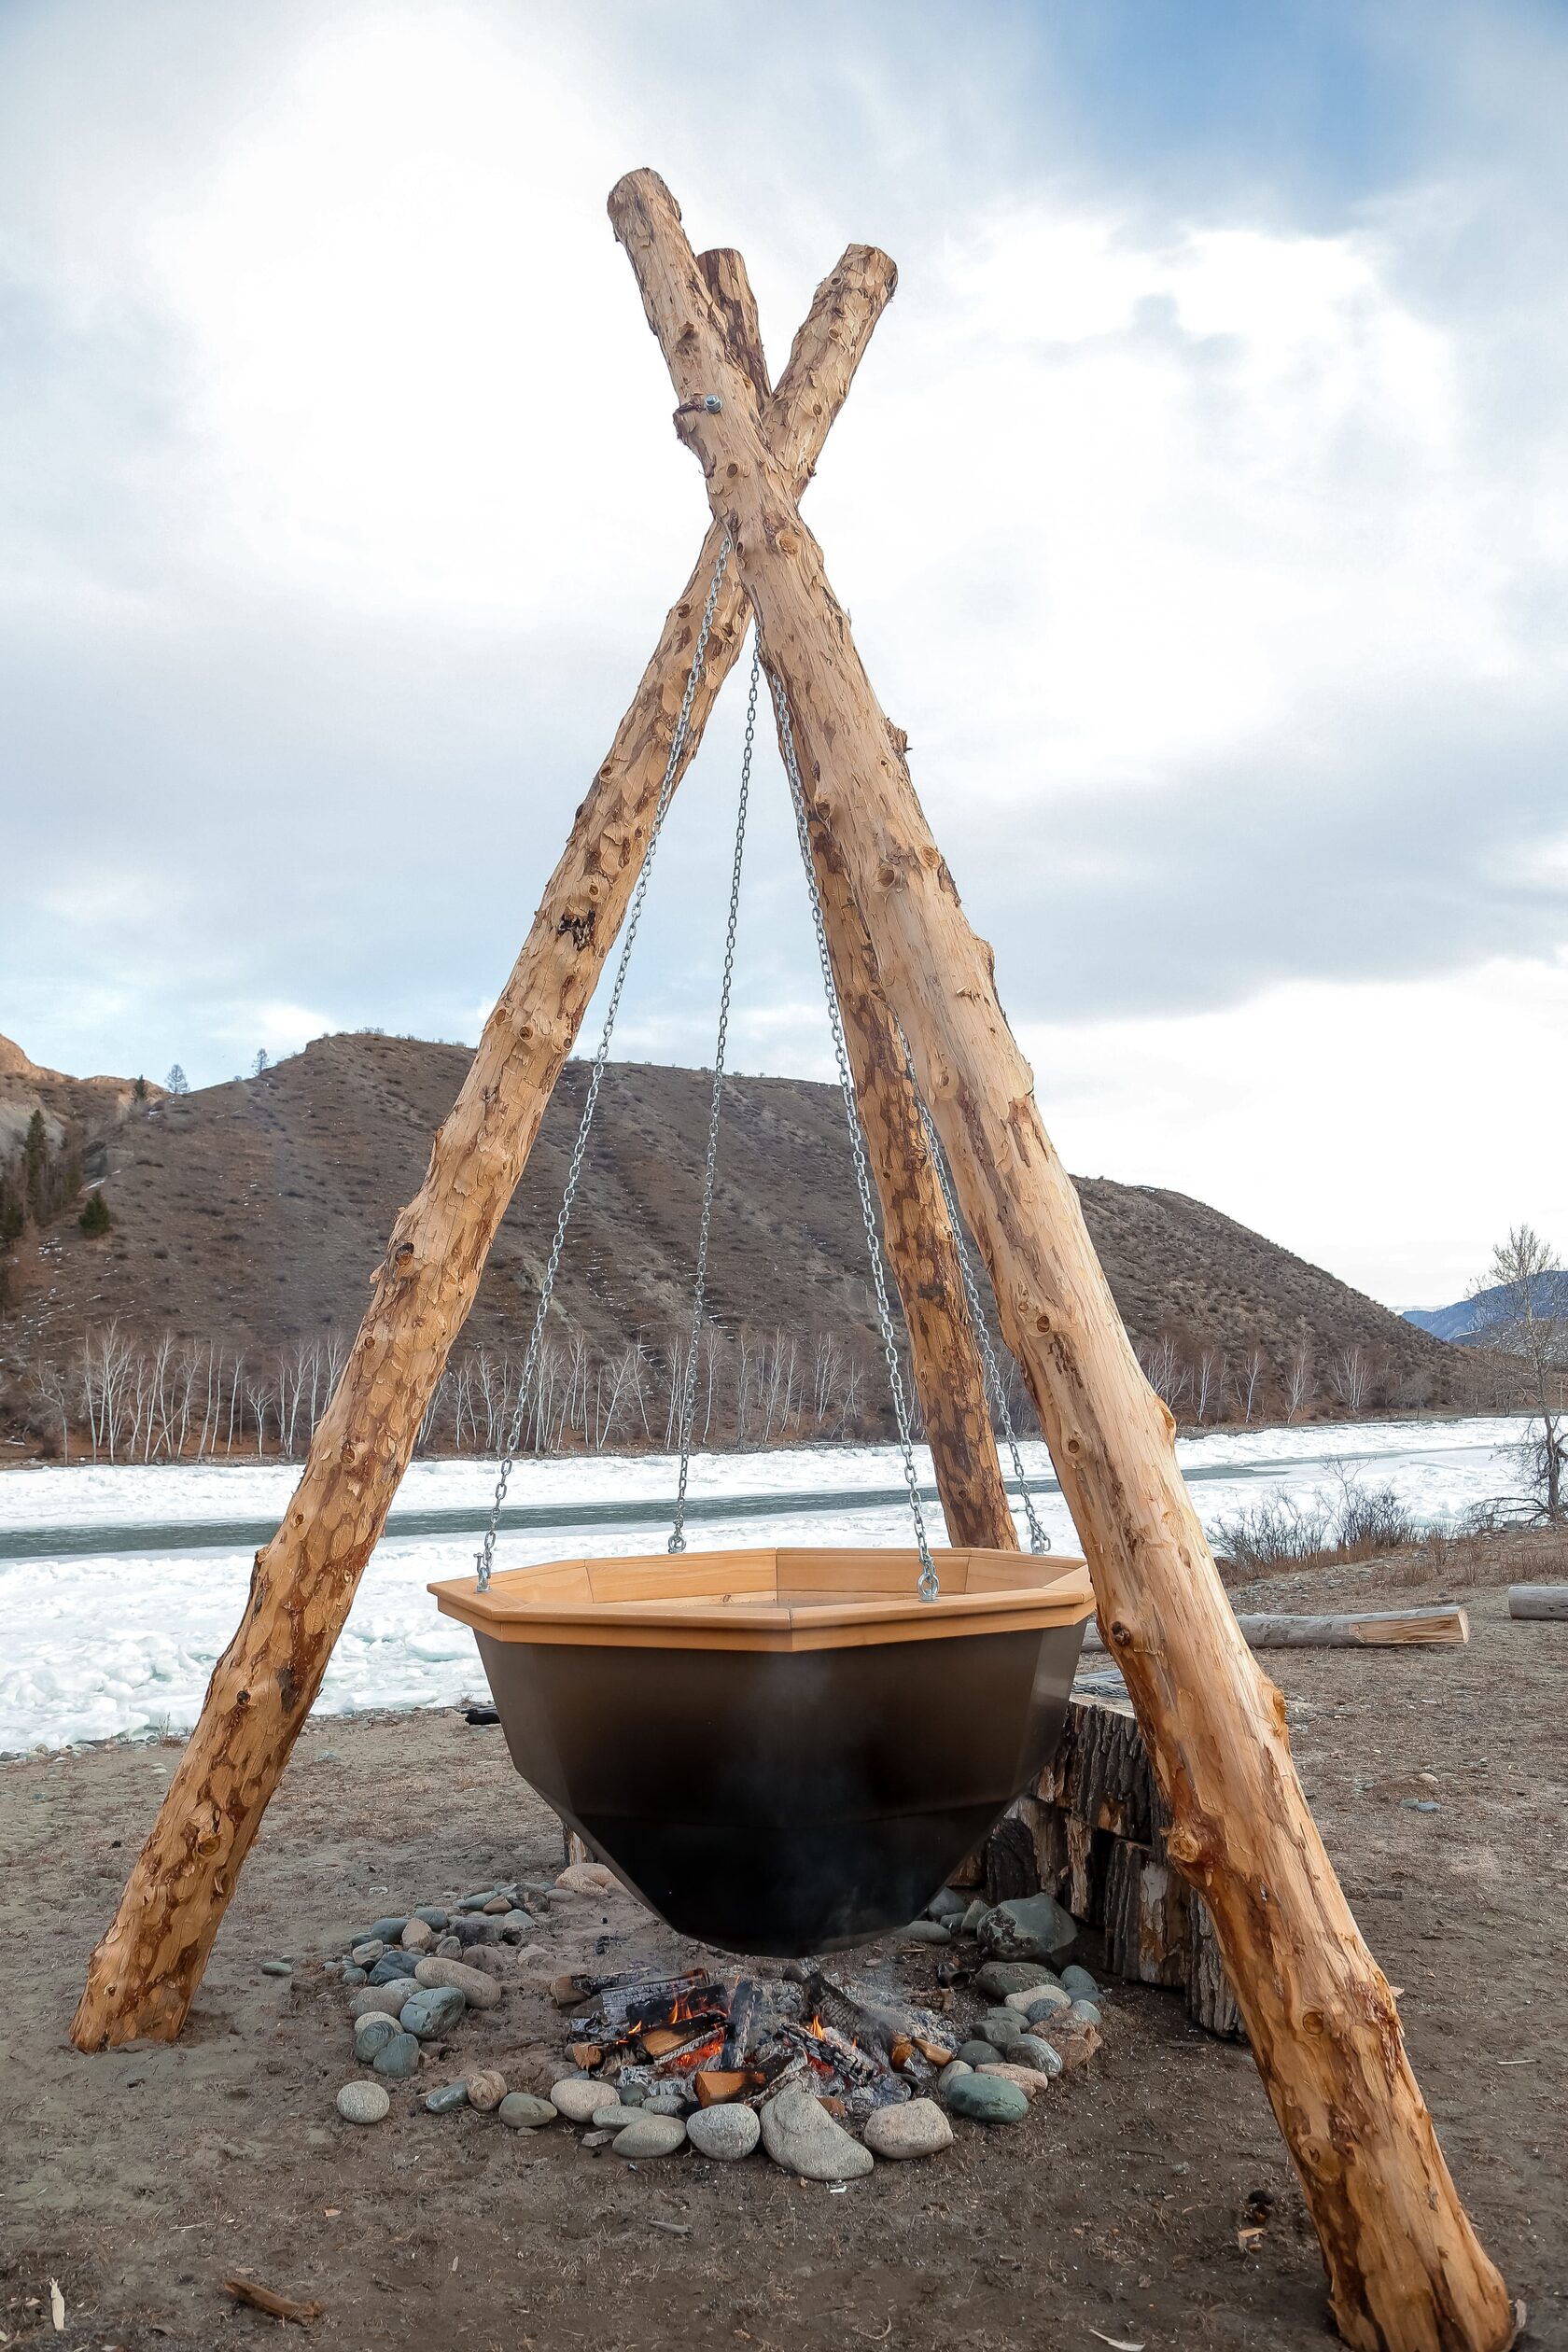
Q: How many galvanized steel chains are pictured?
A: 4